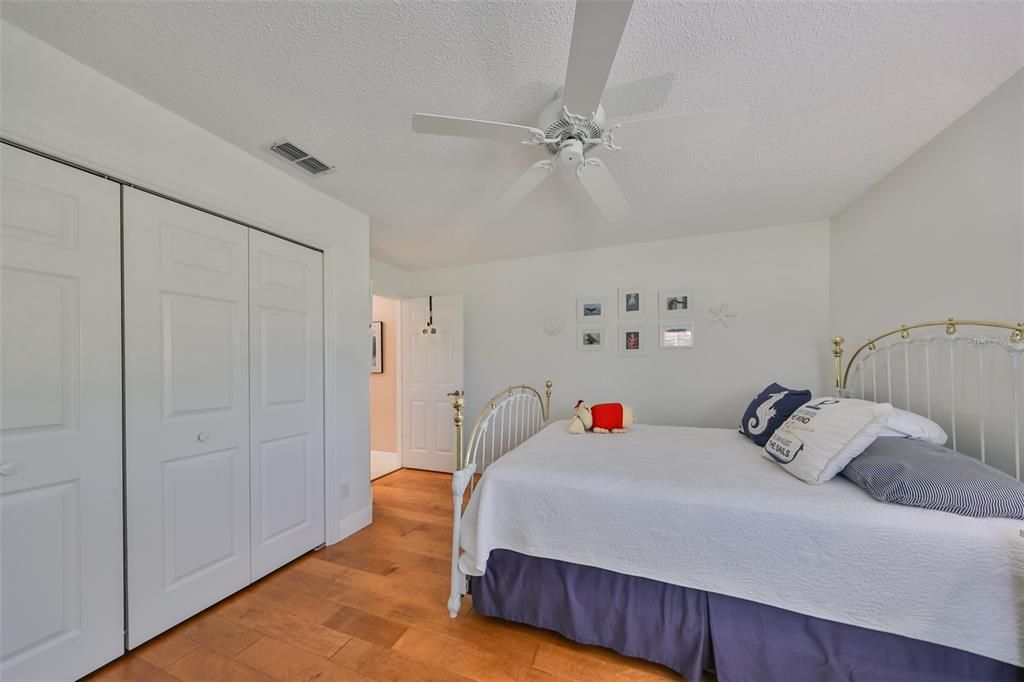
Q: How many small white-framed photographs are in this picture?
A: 6